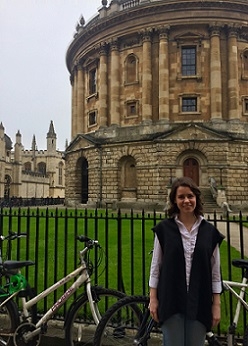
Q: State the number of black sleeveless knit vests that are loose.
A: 1